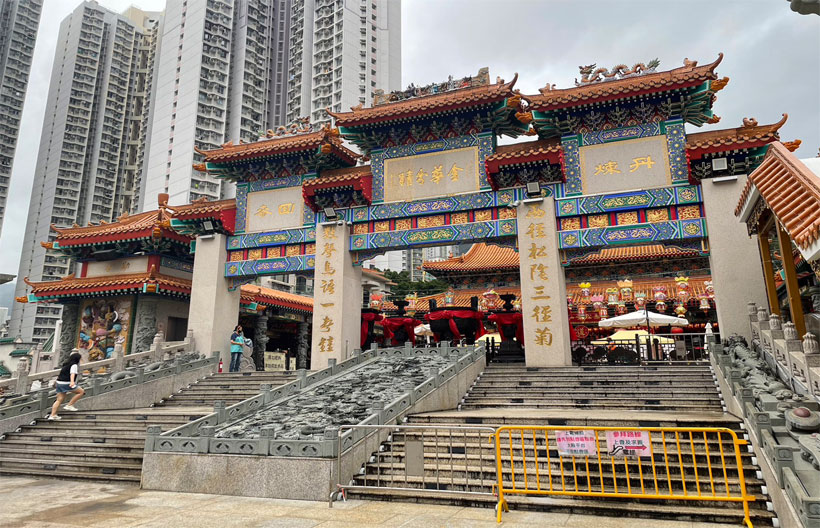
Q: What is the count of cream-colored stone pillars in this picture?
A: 4